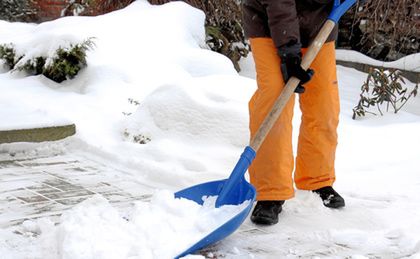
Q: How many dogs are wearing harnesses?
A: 0